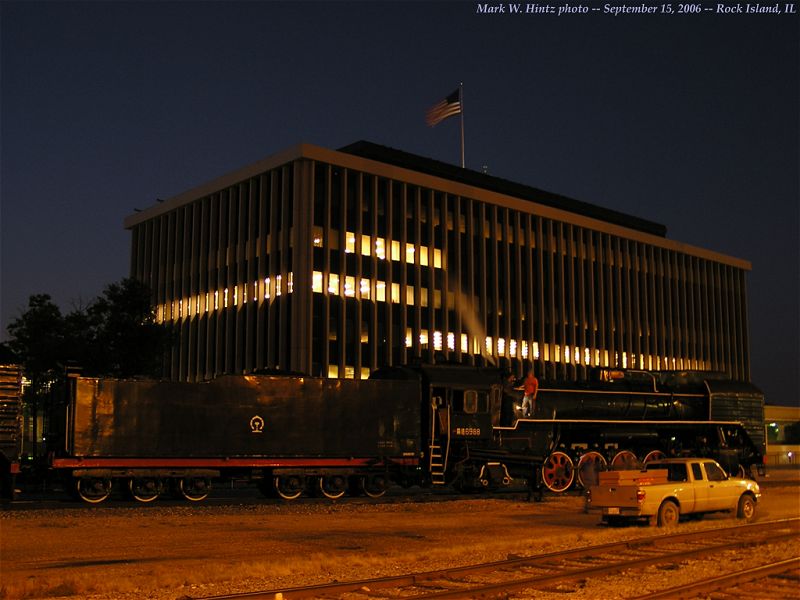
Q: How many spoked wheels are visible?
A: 4